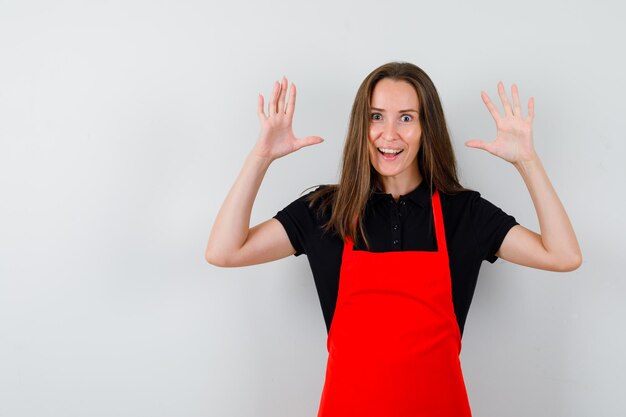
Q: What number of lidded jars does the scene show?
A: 0